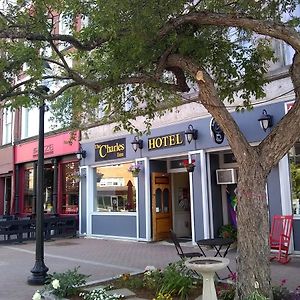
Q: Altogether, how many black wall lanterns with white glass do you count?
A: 4